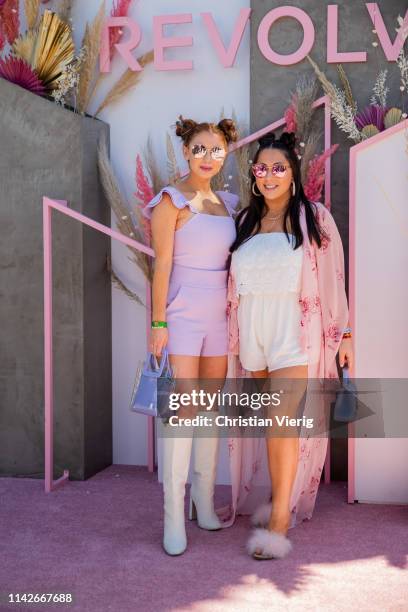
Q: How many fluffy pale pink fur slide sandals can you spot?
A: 2